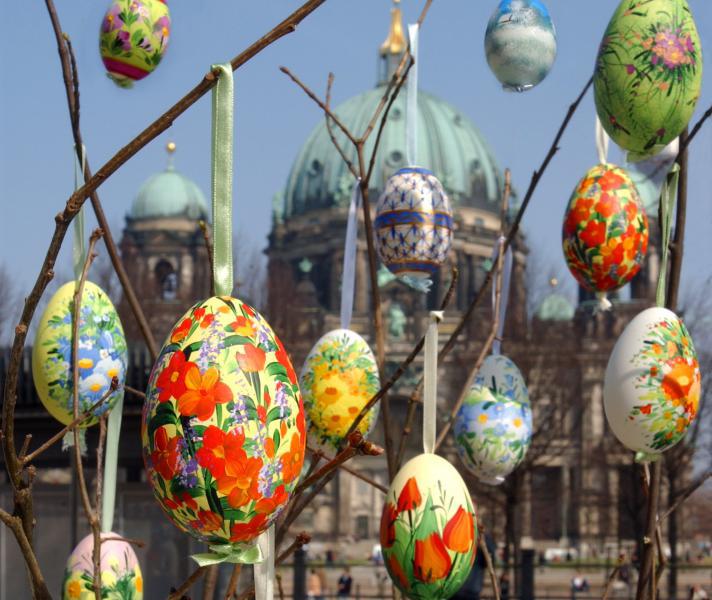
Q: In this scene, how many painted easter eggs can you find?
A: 12